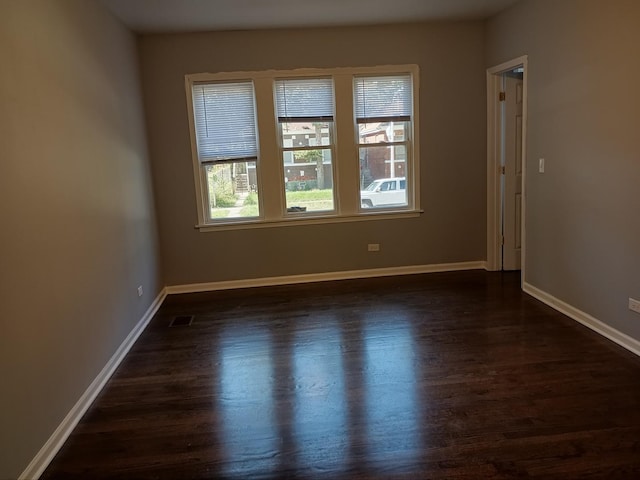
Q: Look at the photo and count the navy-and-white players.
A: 0